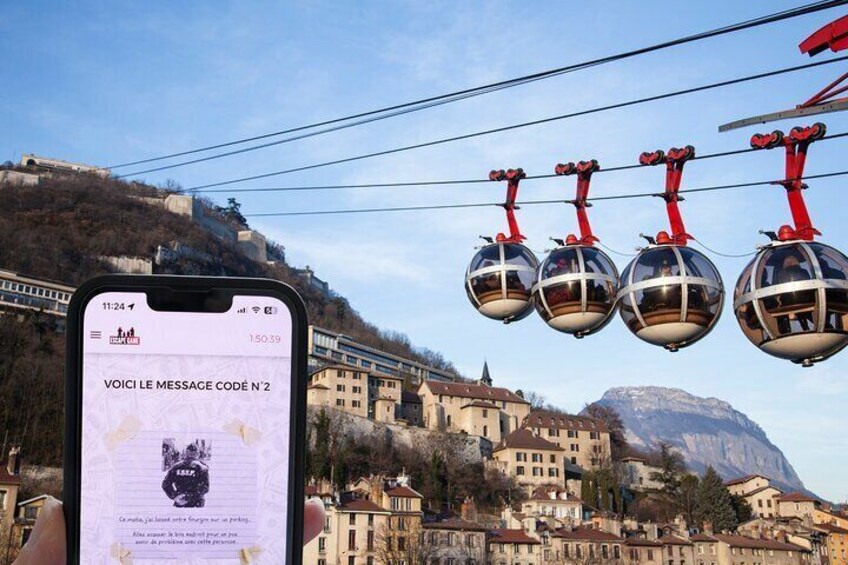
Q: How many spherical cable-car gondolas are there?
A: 4